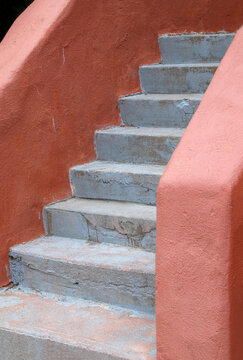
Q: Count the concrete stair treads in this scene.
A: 8